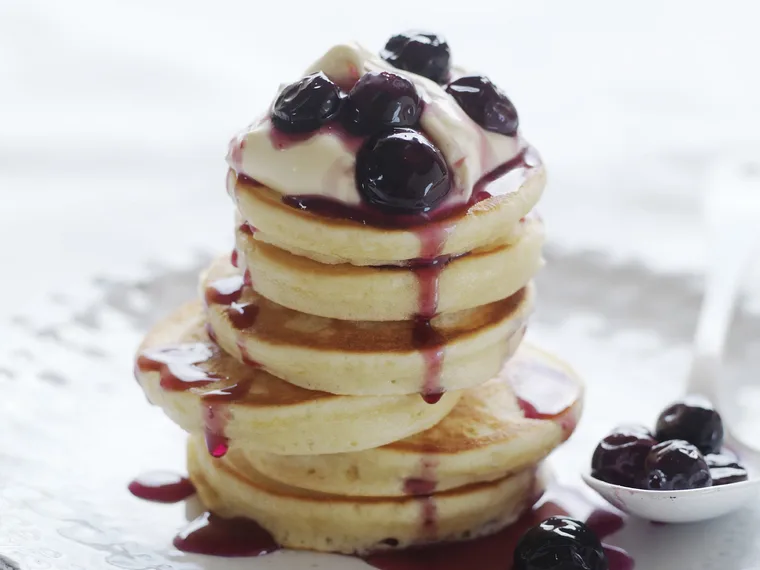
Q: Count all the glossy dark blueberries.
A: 10